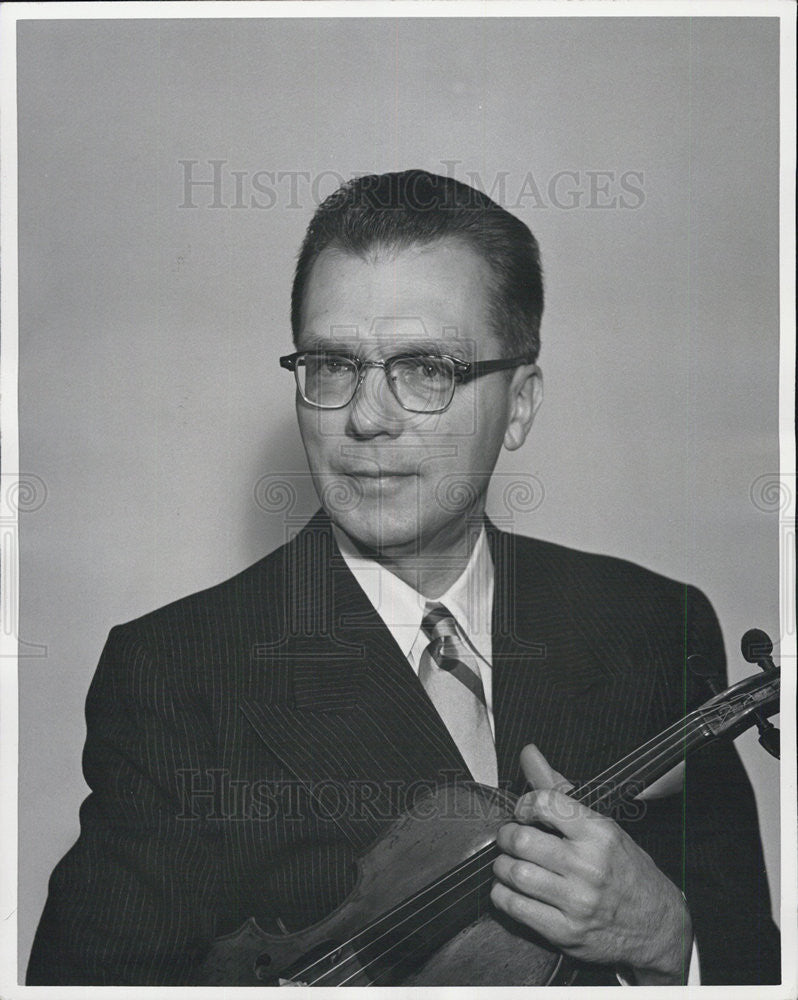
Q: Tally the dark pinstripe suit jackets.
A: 1